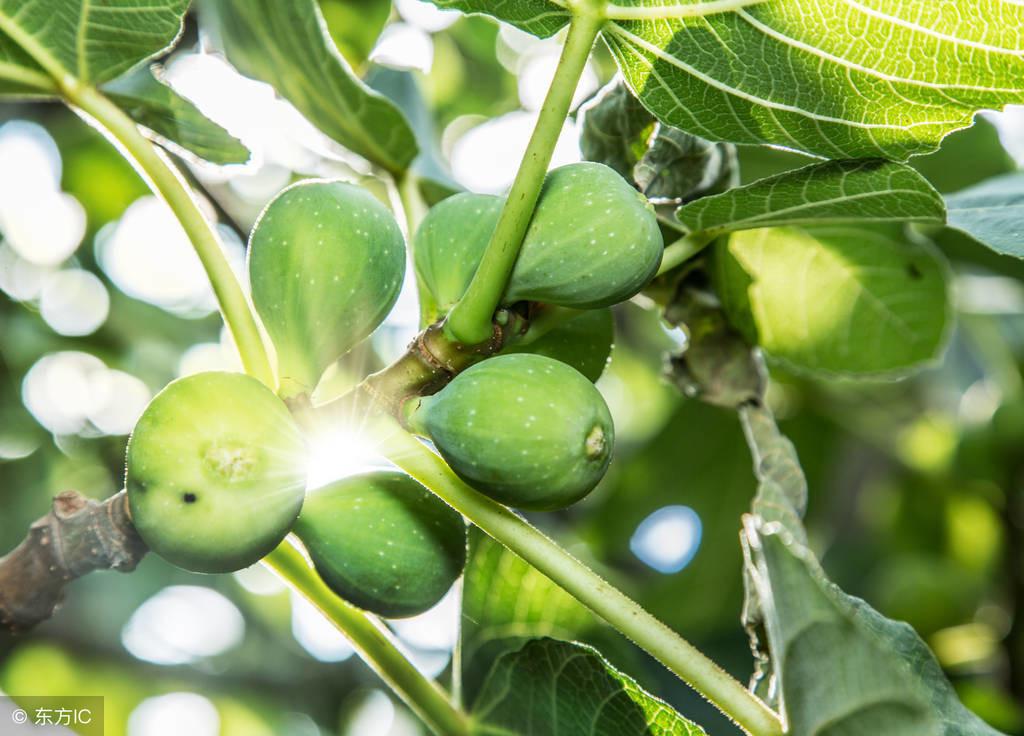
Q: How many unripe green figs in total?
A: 7